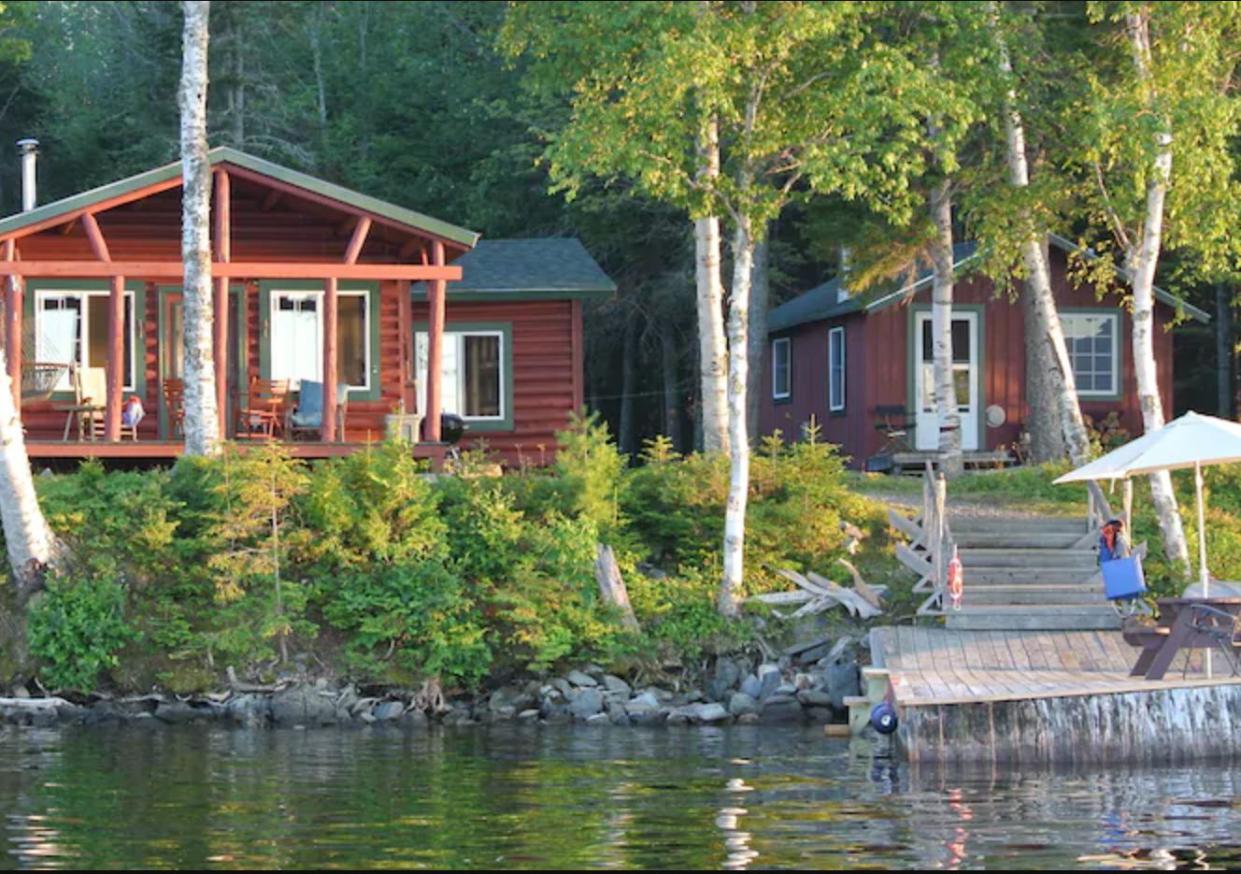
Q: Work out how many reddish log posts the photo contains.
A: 5